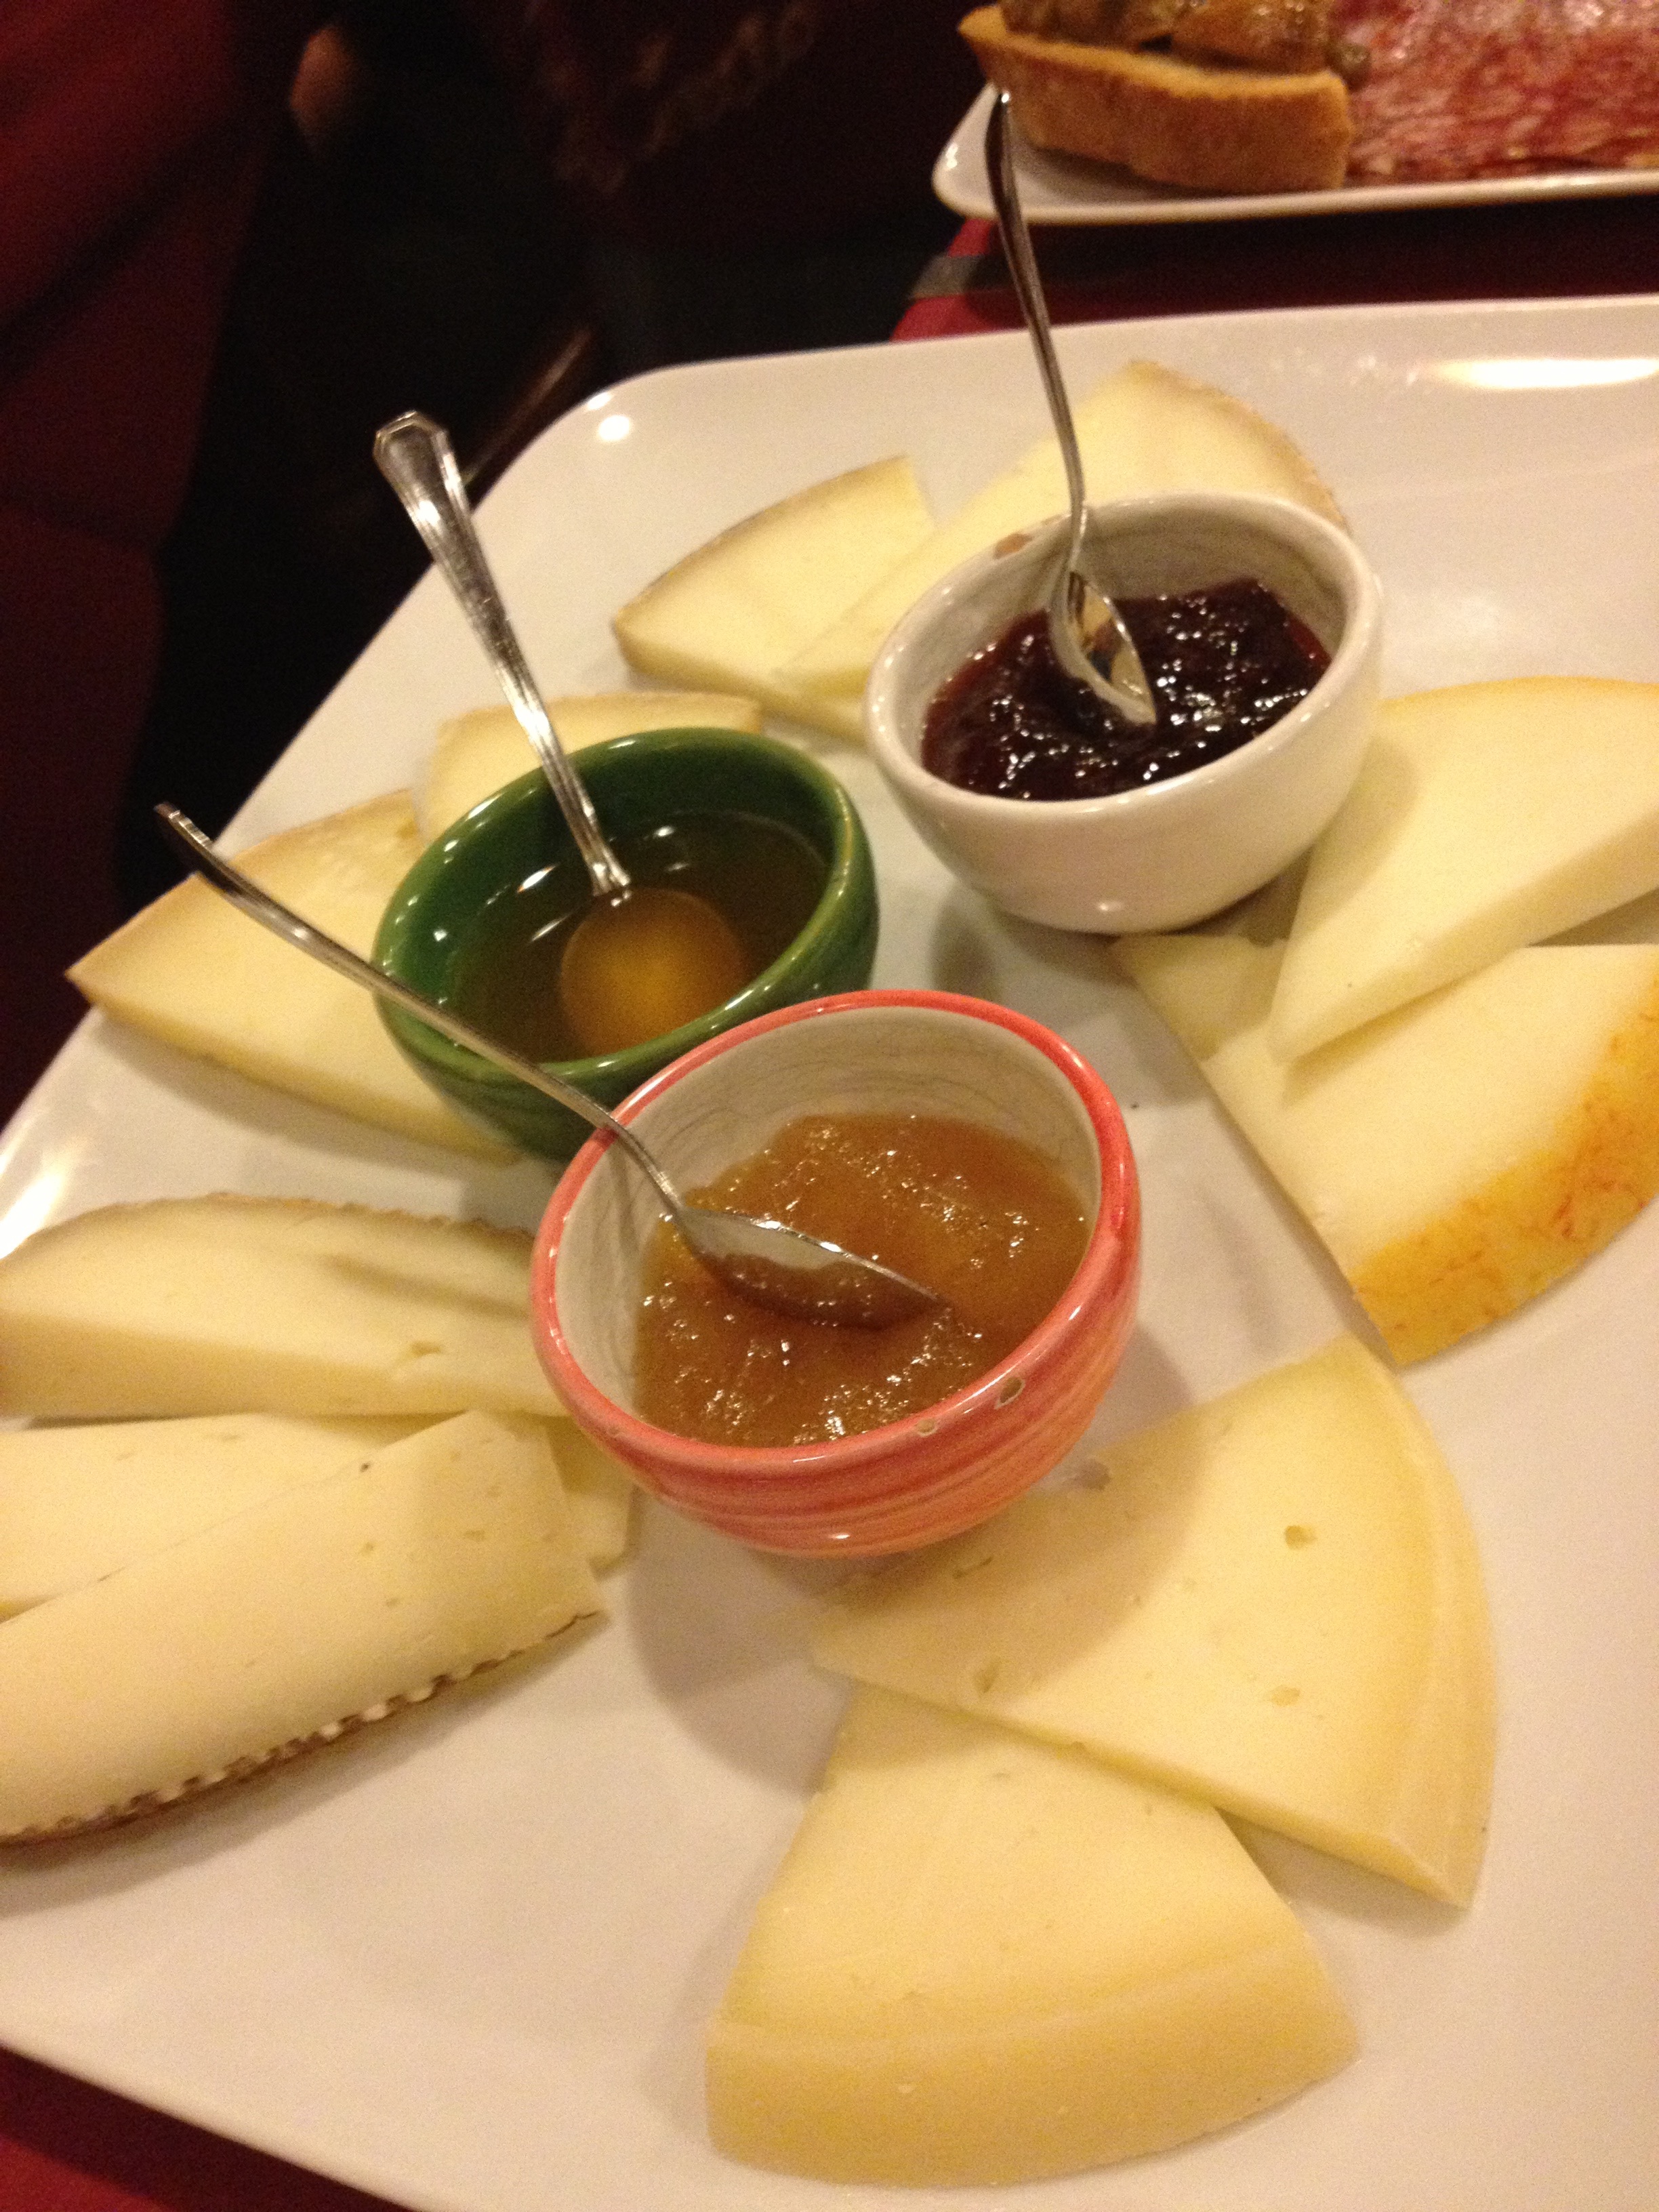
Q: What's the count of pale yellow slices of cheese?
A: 11